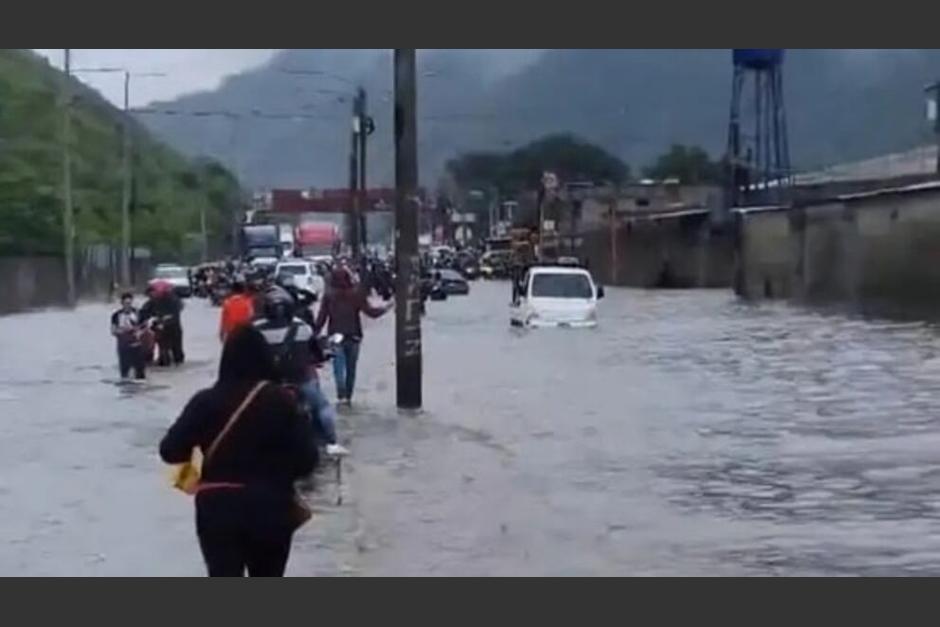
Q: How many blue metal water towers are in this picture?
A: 1